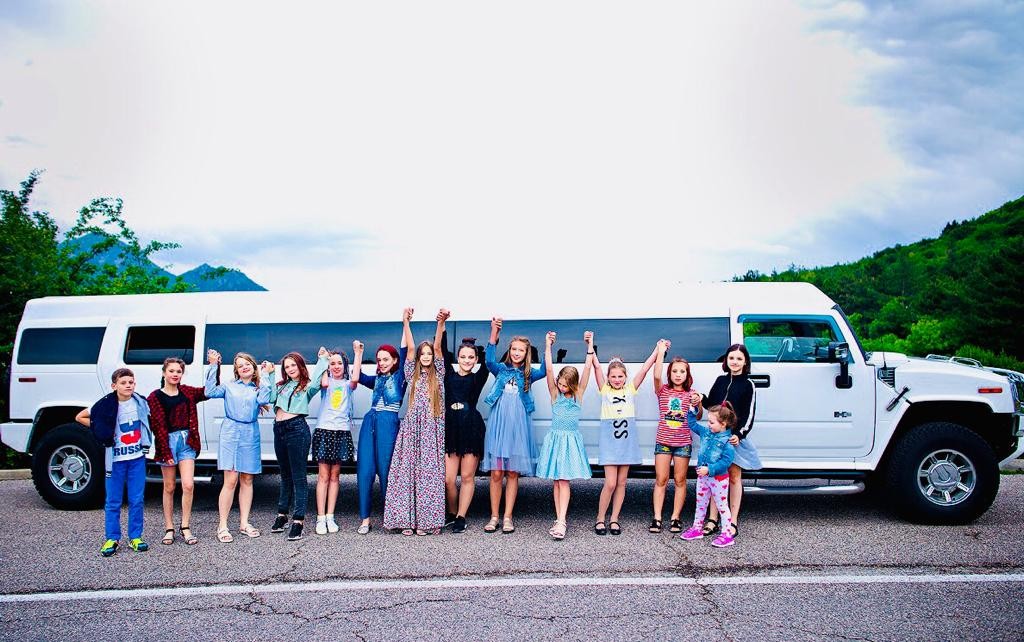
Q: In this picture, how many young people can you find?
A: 14